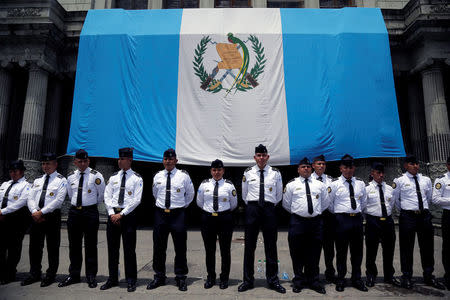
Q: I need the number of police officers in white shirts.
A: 13